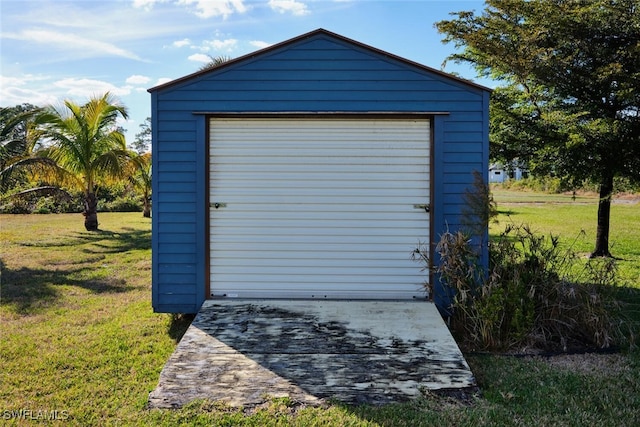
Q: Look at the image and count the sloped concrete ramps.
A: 1